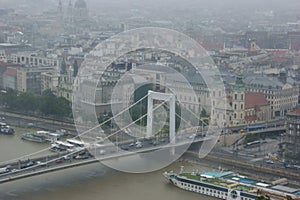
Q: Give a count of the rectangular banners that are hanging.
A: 0